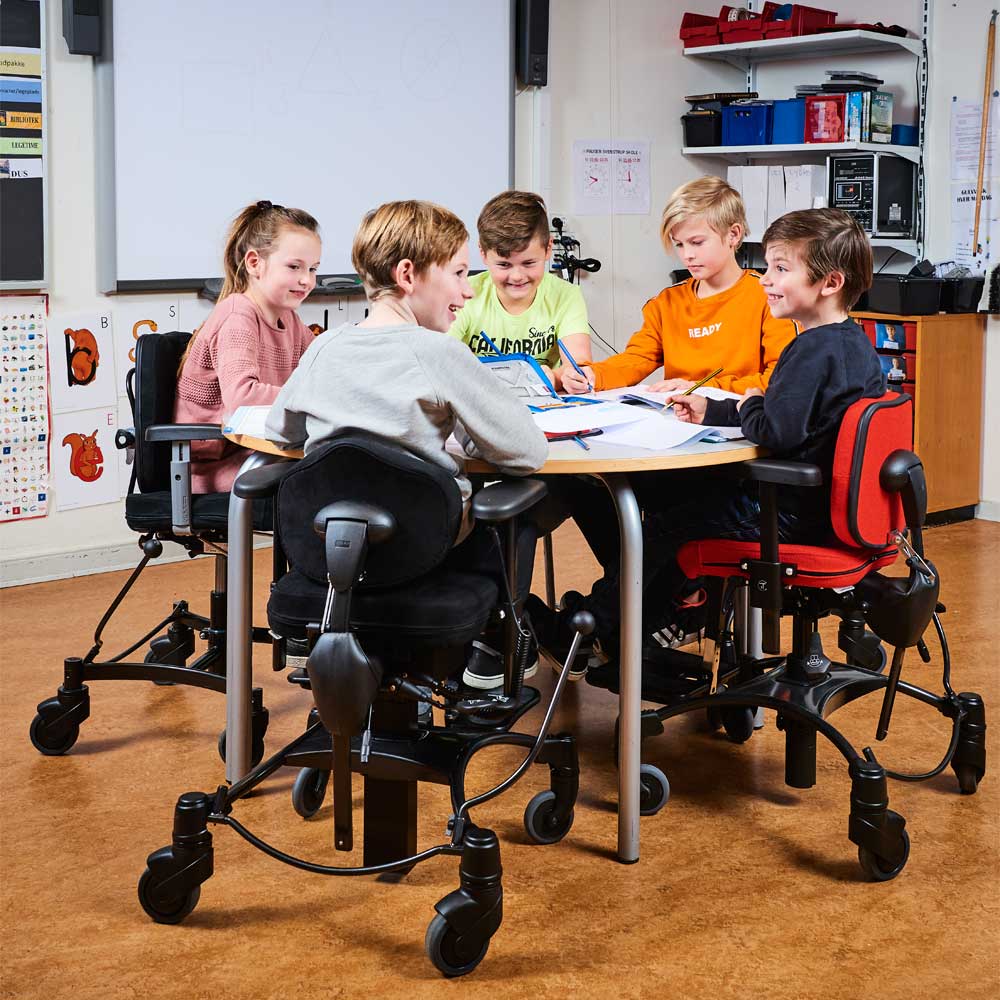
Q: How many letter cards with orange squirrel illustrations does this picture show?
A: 1